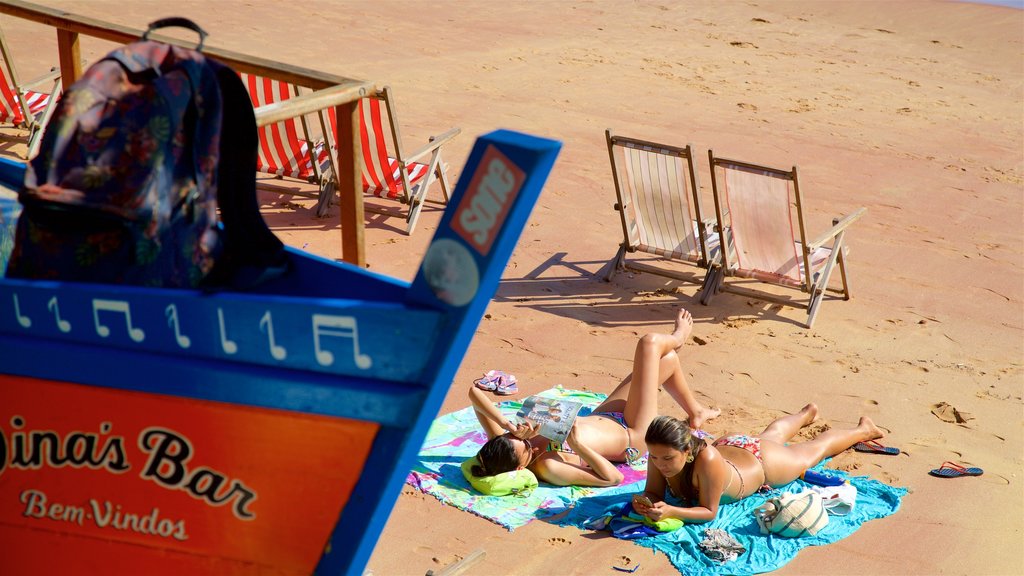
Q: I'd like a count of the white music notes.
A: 7